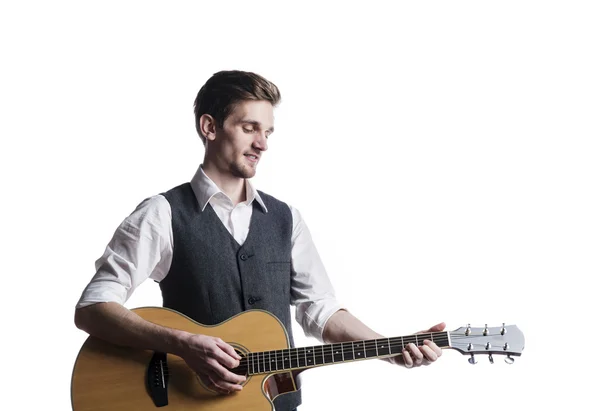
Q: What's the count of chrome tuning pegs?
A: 6